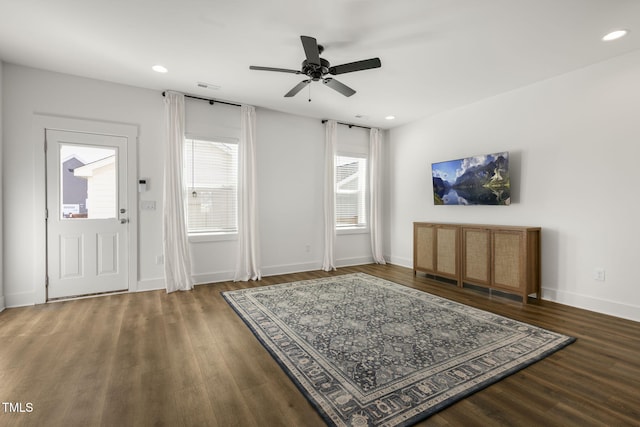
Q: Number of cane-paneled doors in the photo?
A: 4